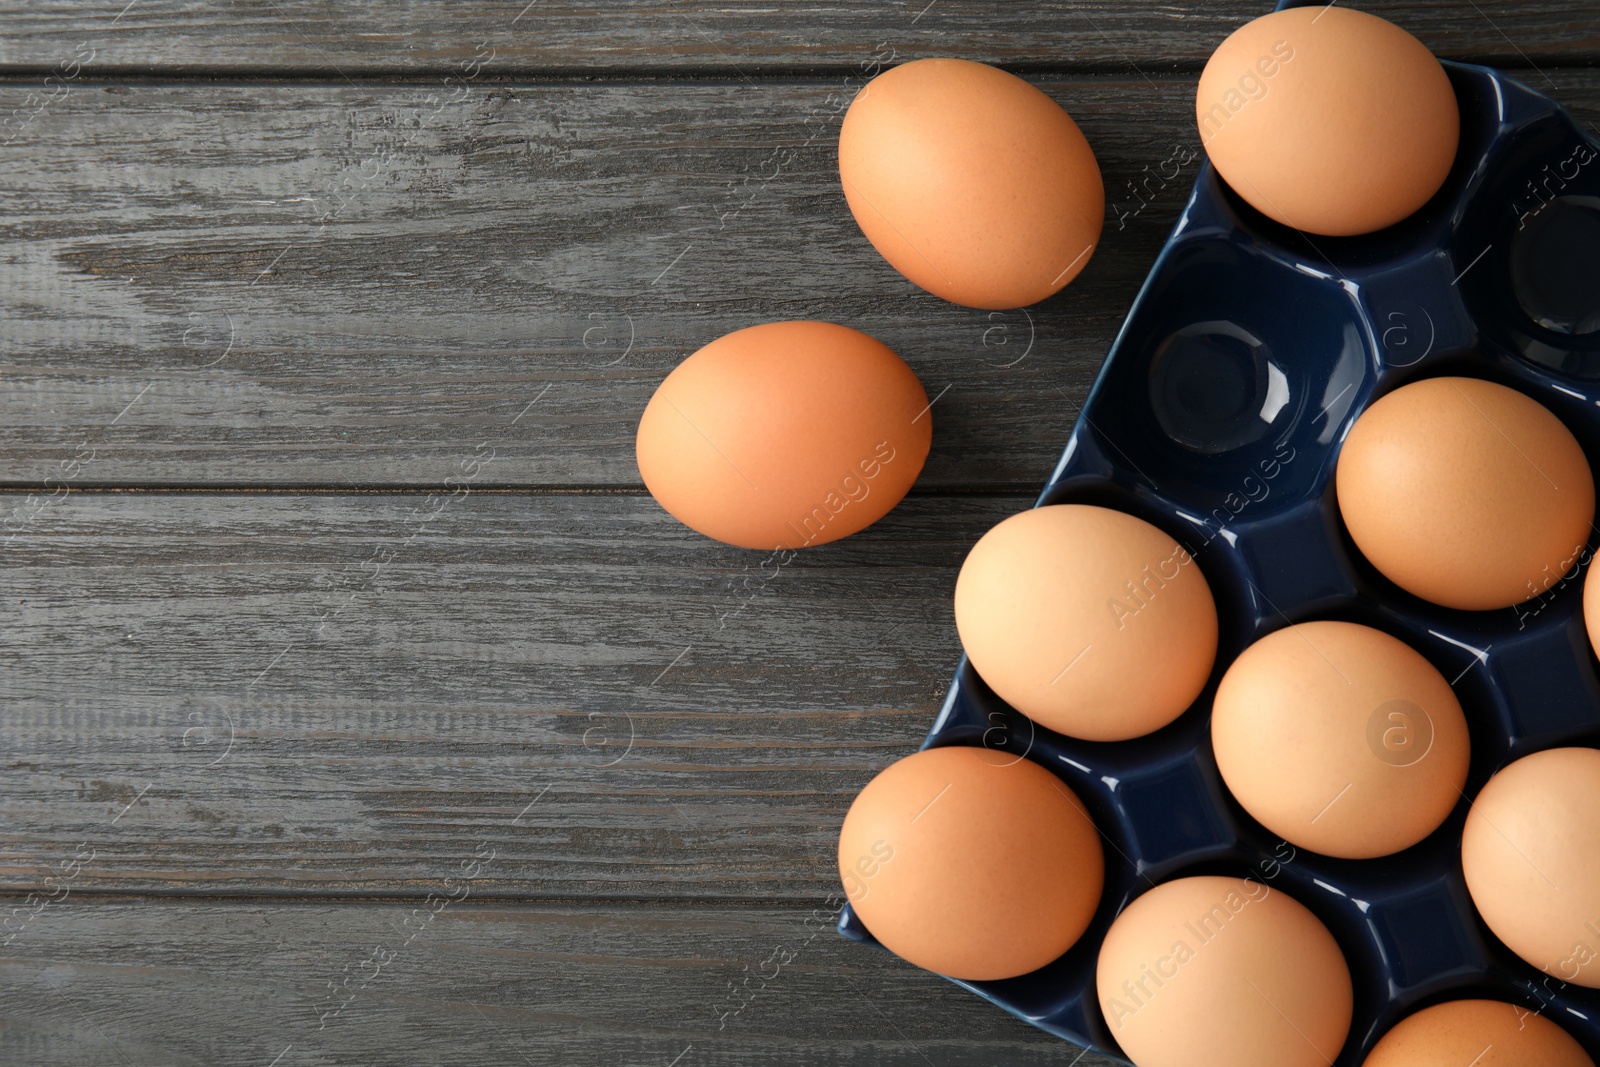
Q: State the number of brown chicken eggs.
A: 11